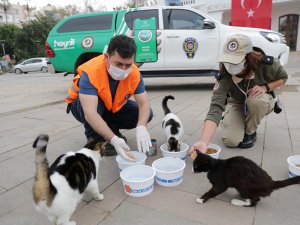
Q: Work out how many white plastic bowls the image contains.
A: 6